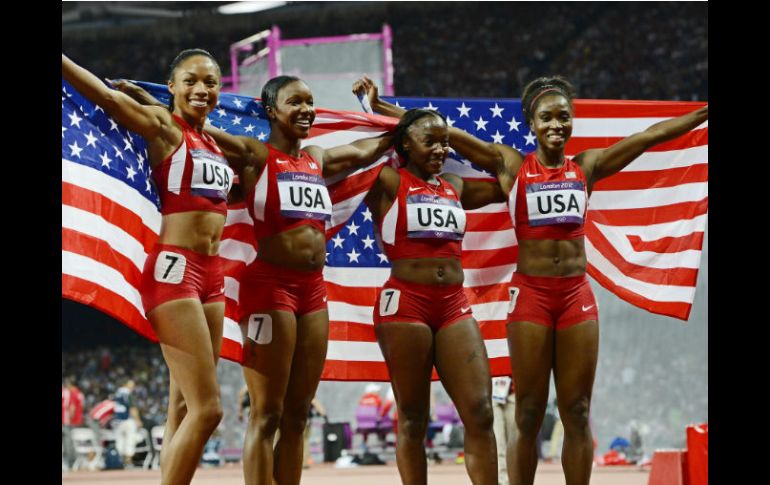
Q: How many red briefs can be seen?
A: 4